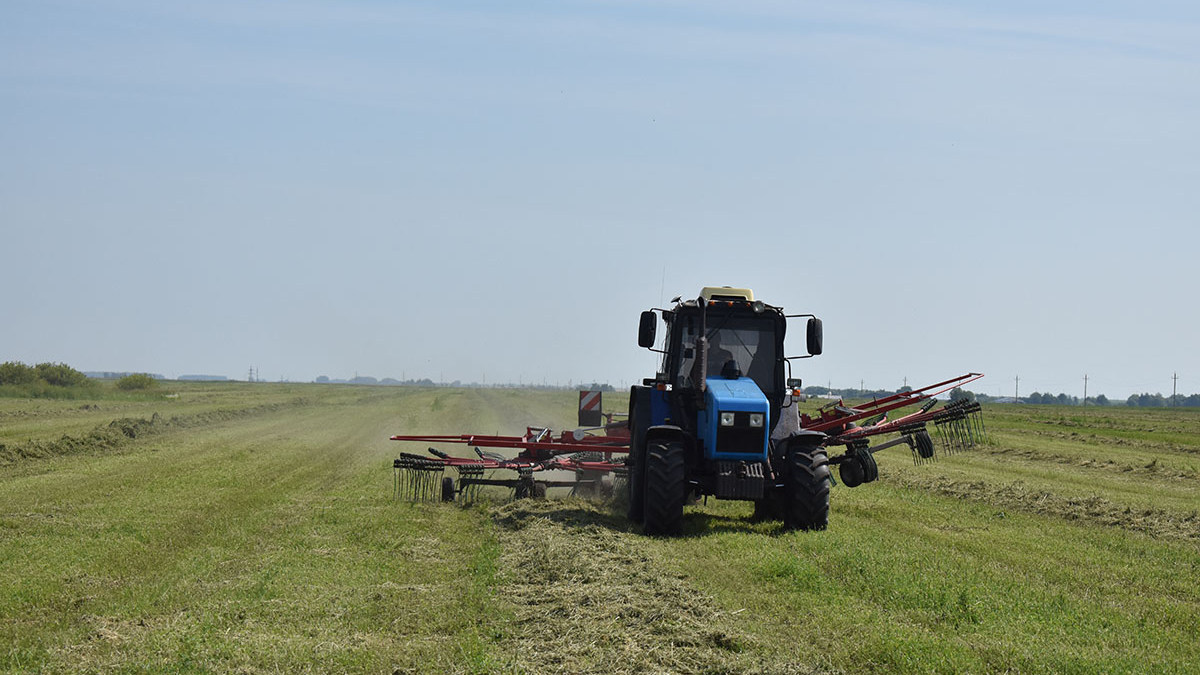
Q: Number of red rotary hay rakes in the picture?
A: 2